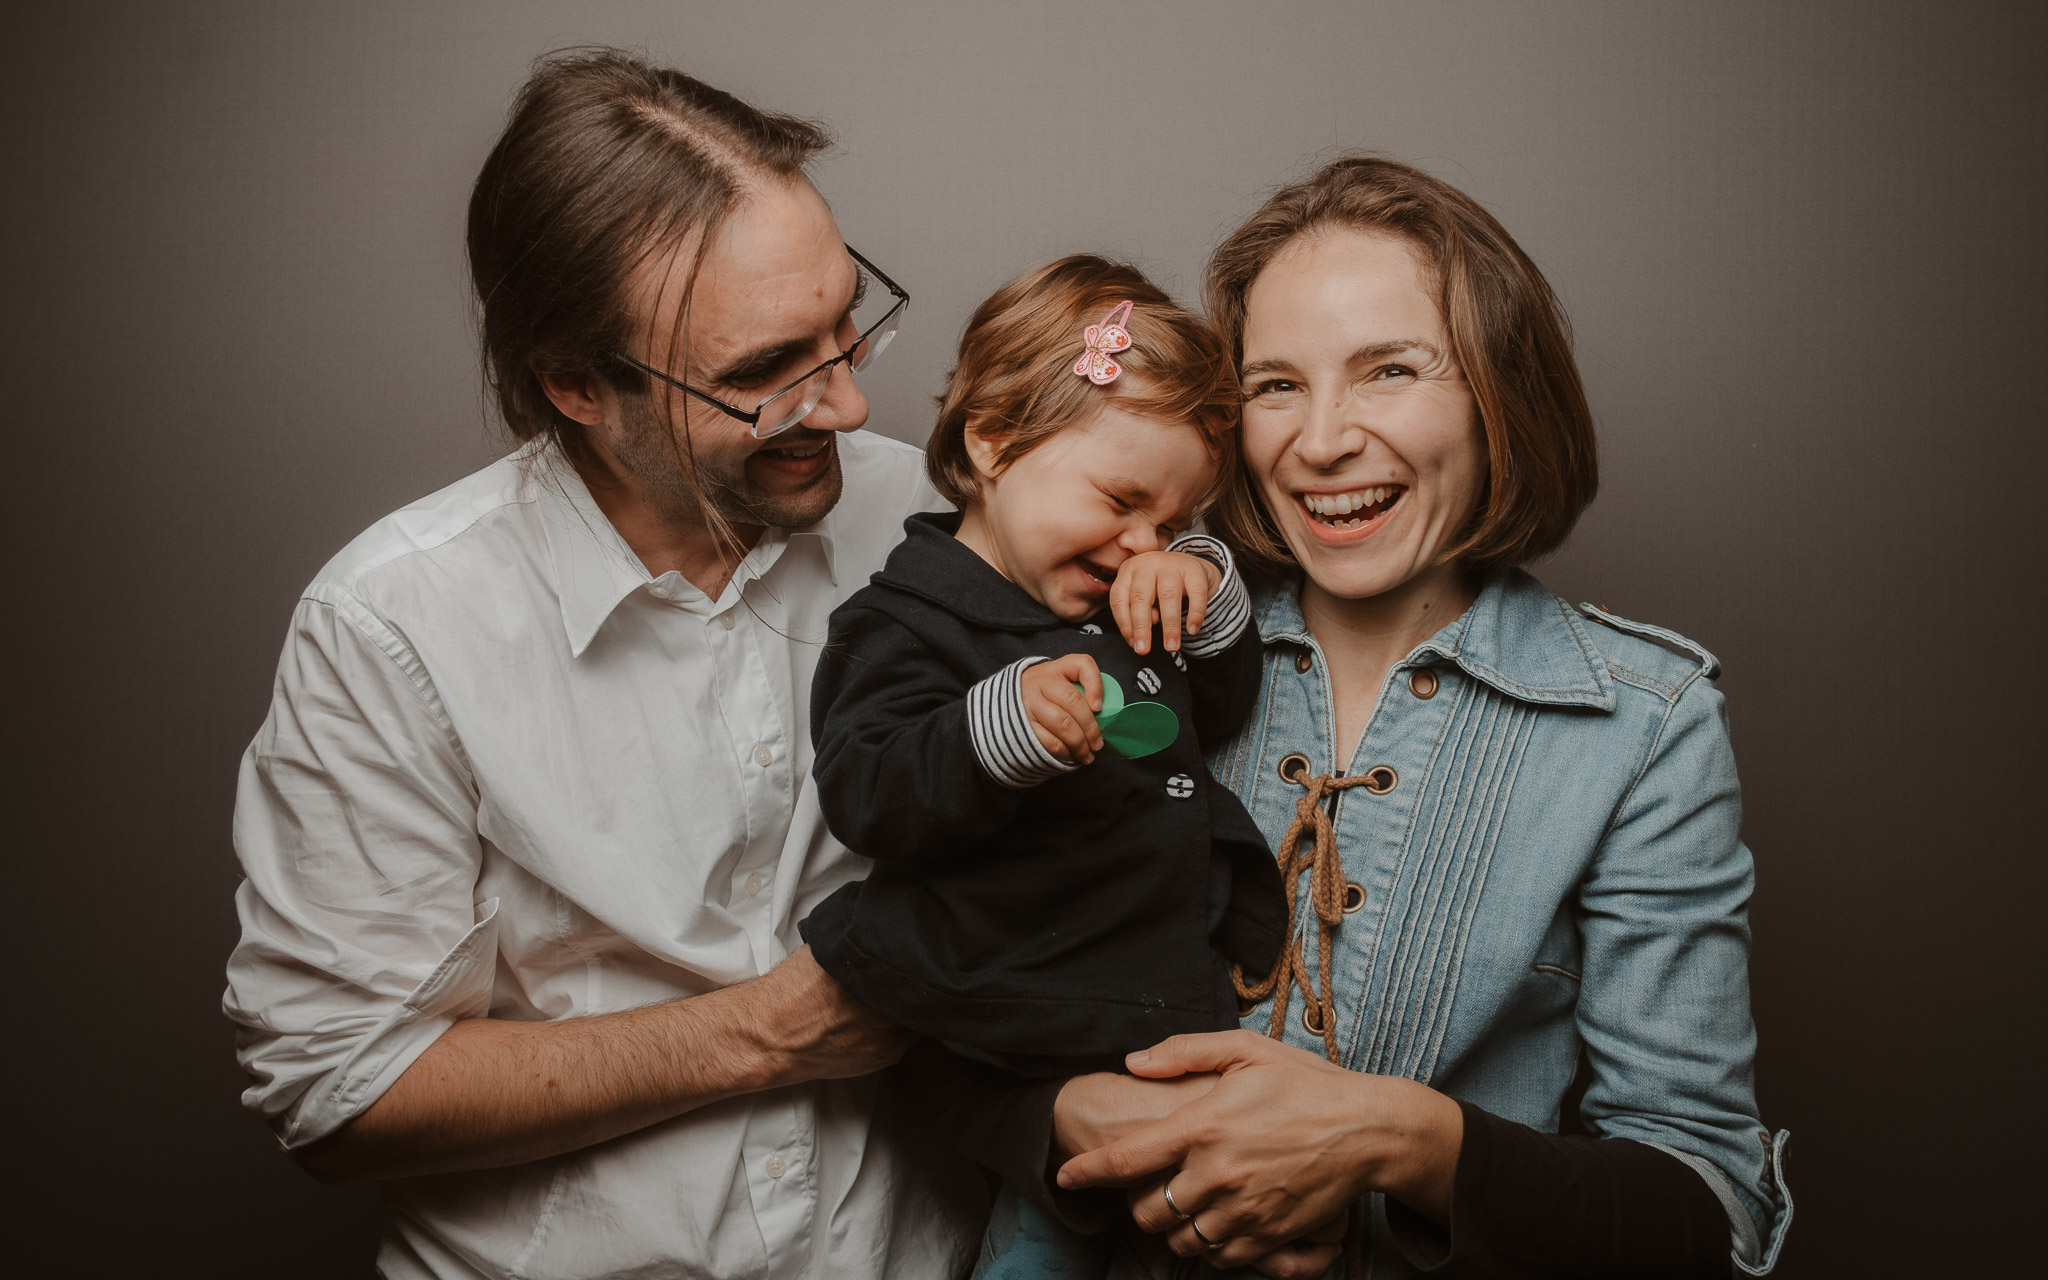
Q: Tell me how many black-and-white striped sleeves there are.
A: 2